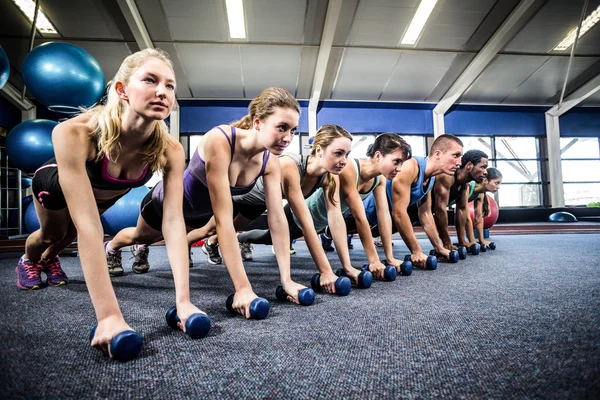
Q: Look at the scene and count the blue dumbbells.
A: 14